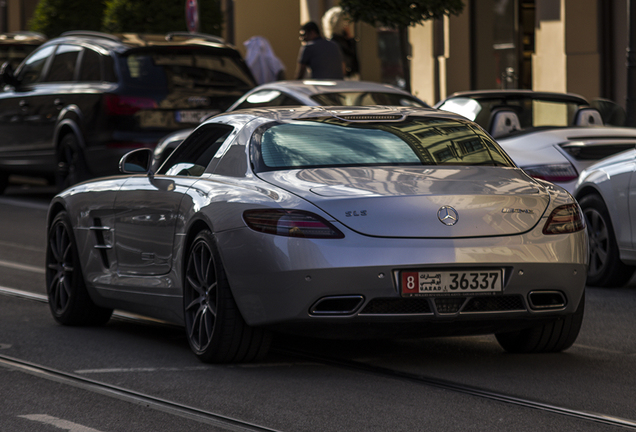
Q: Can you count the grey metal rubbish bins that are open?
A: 0